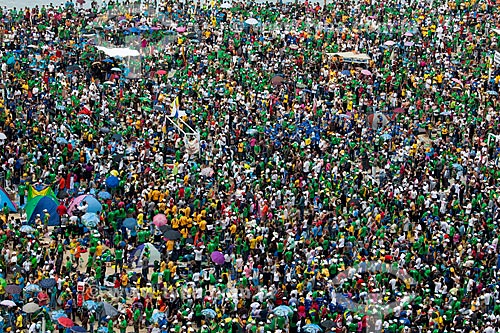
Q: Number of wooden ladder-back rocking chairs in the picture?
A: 0